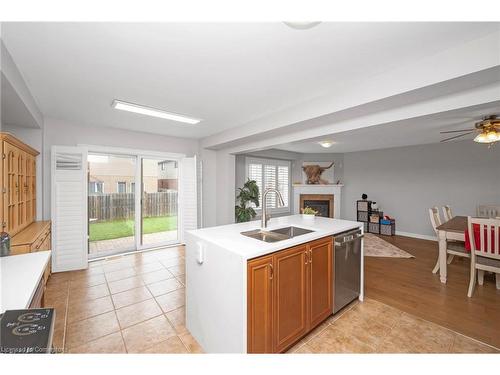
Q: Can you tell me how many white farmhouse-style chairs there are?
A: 4